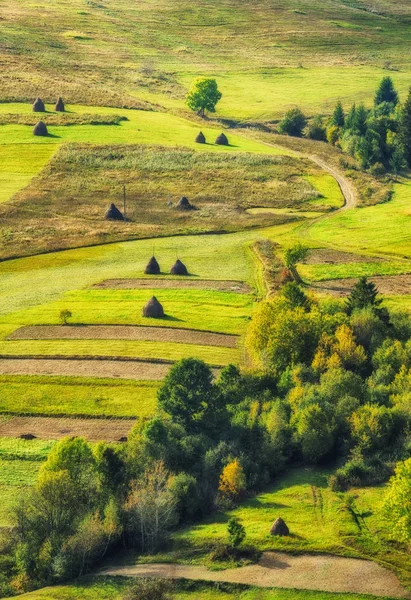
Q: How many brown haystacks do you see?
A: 11